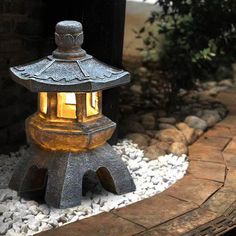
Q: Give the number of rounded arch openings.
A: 2